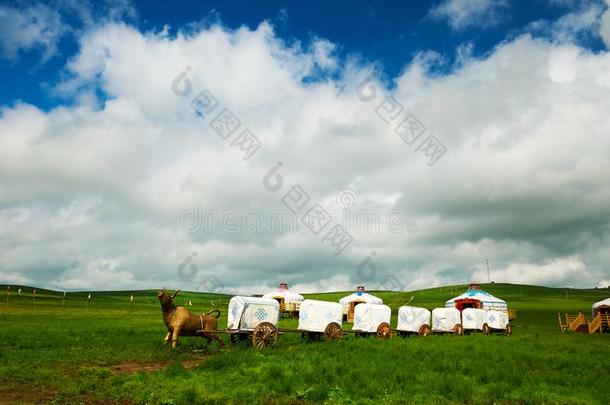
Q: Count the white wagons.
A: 7